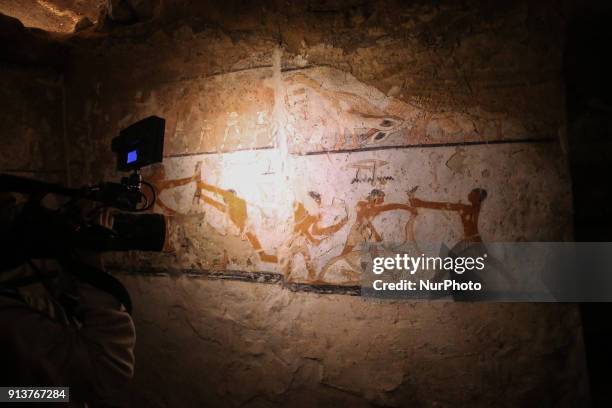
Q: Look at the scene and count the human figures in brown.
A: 5